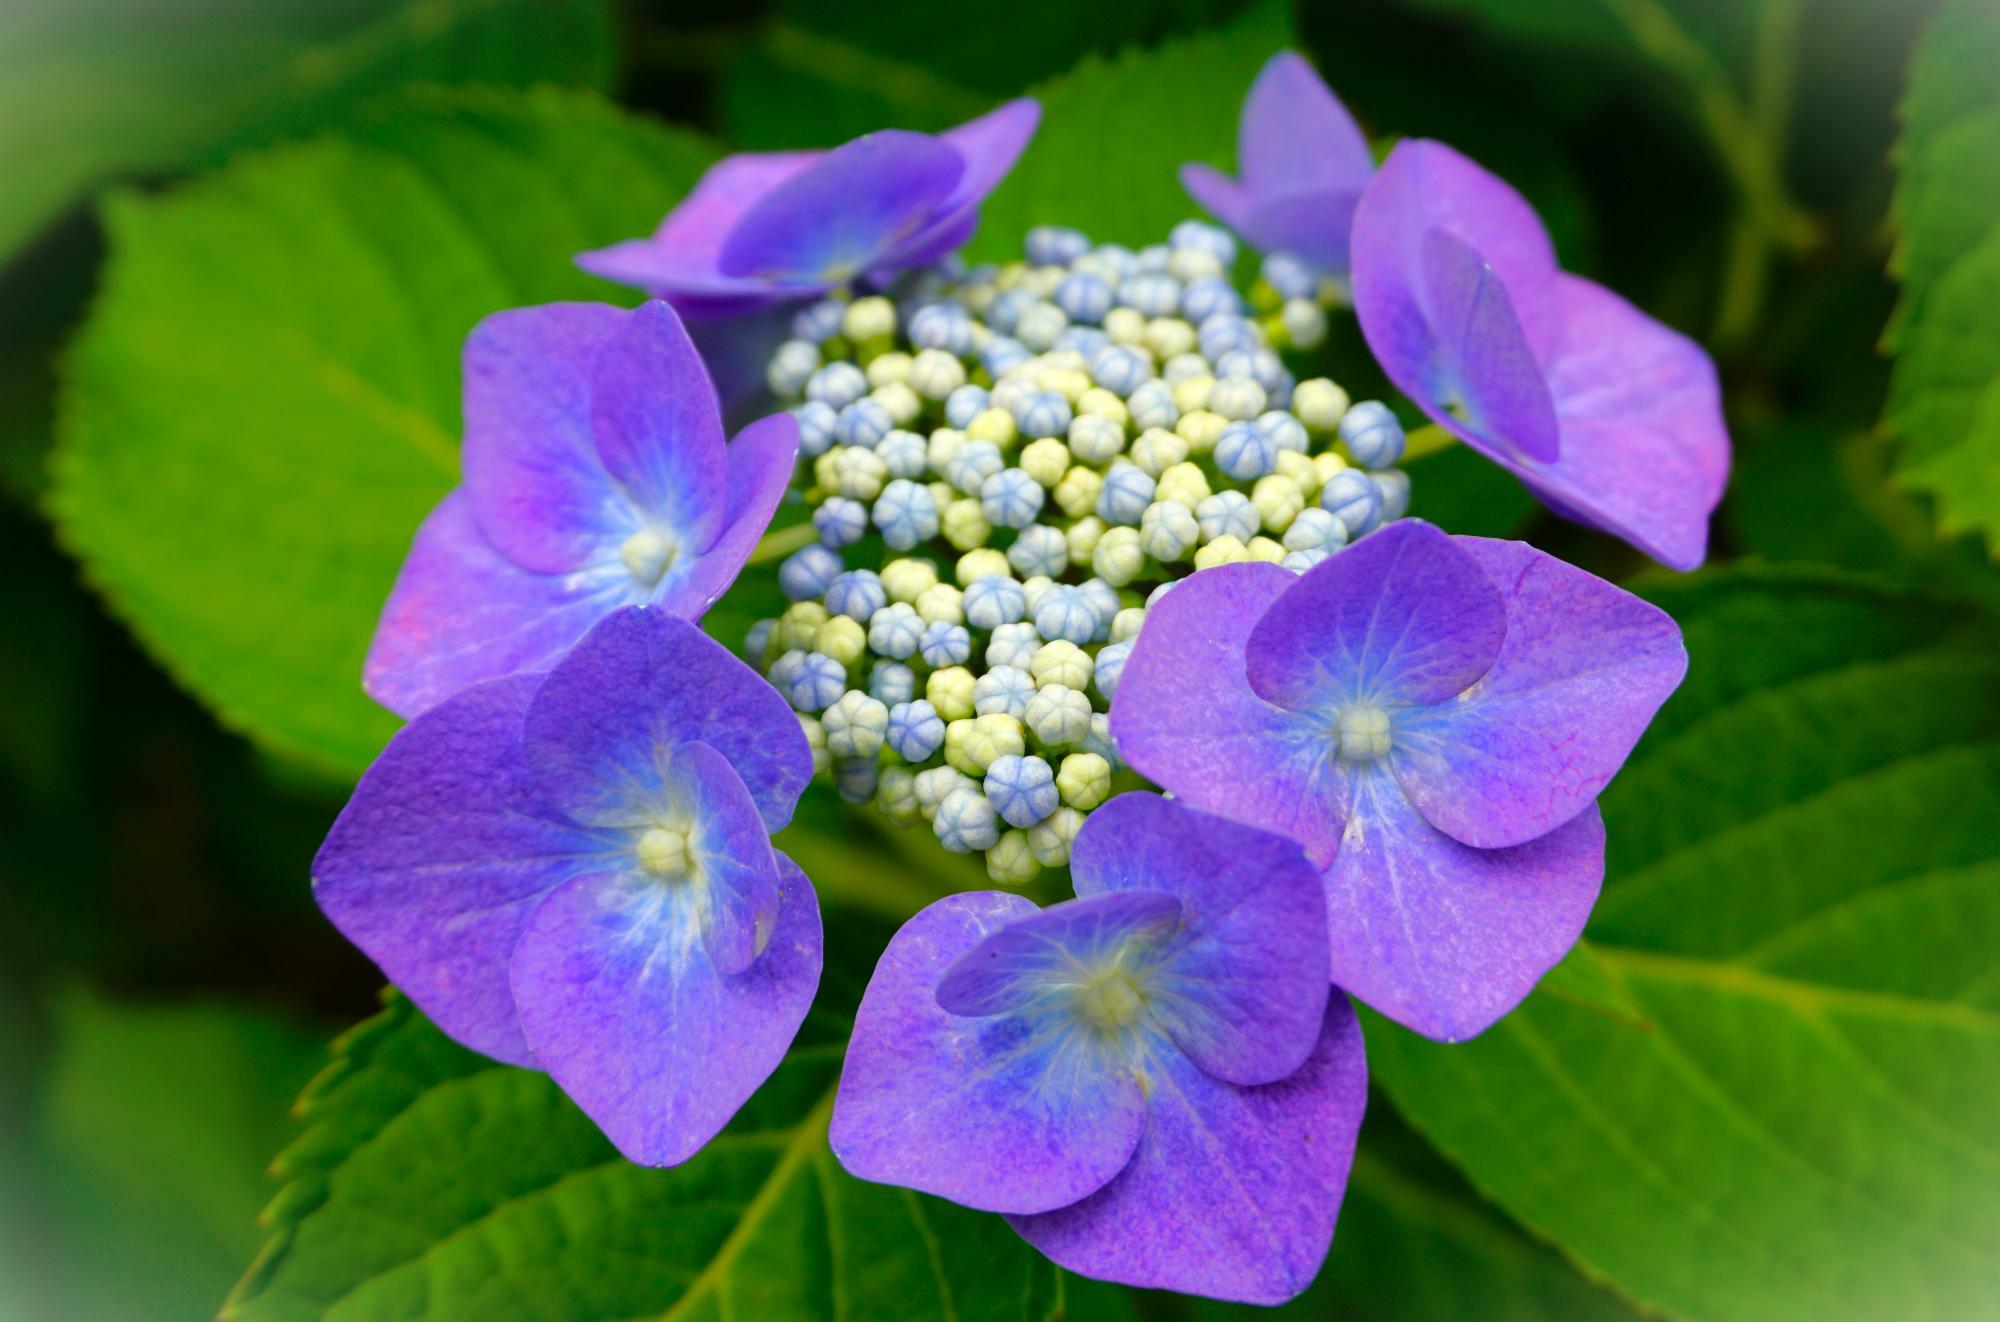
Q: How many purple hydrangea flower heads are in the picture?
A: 7